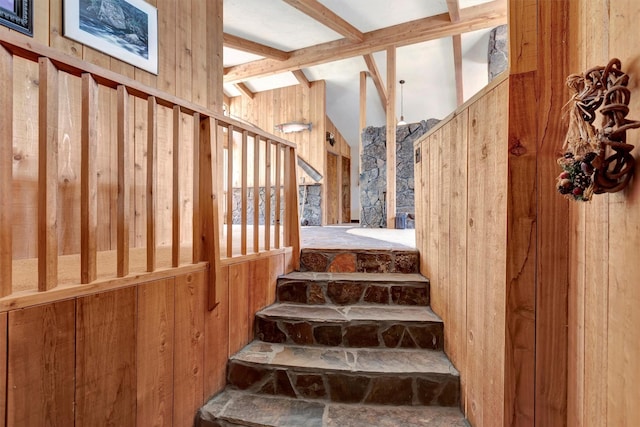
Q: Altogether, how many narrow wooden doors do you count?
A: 2